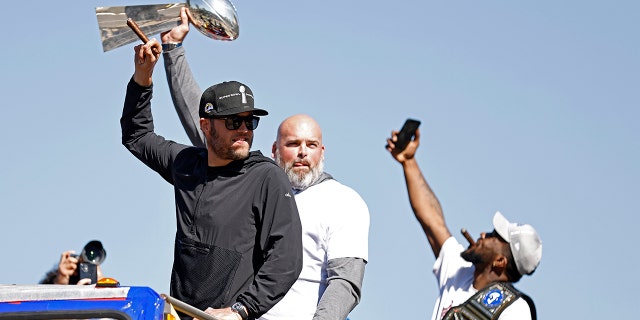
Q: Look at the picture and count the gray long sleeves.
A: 2